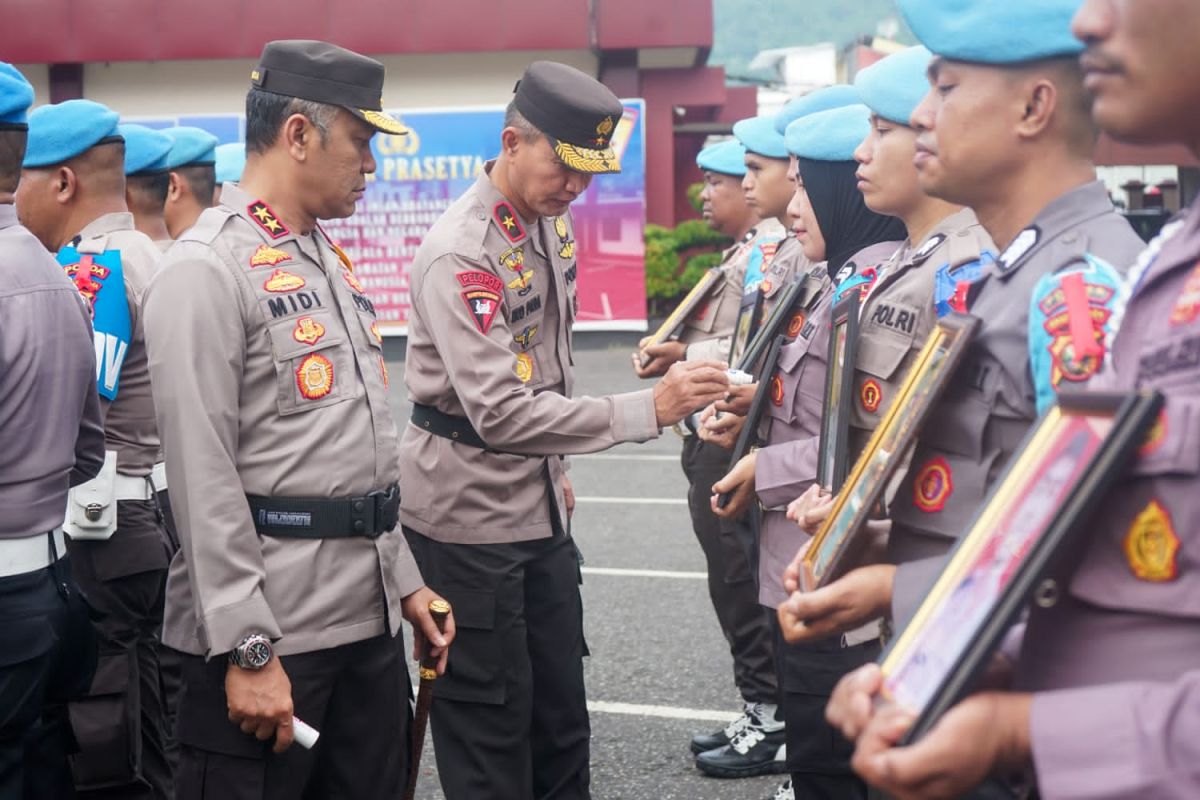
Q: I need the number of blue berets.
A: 11